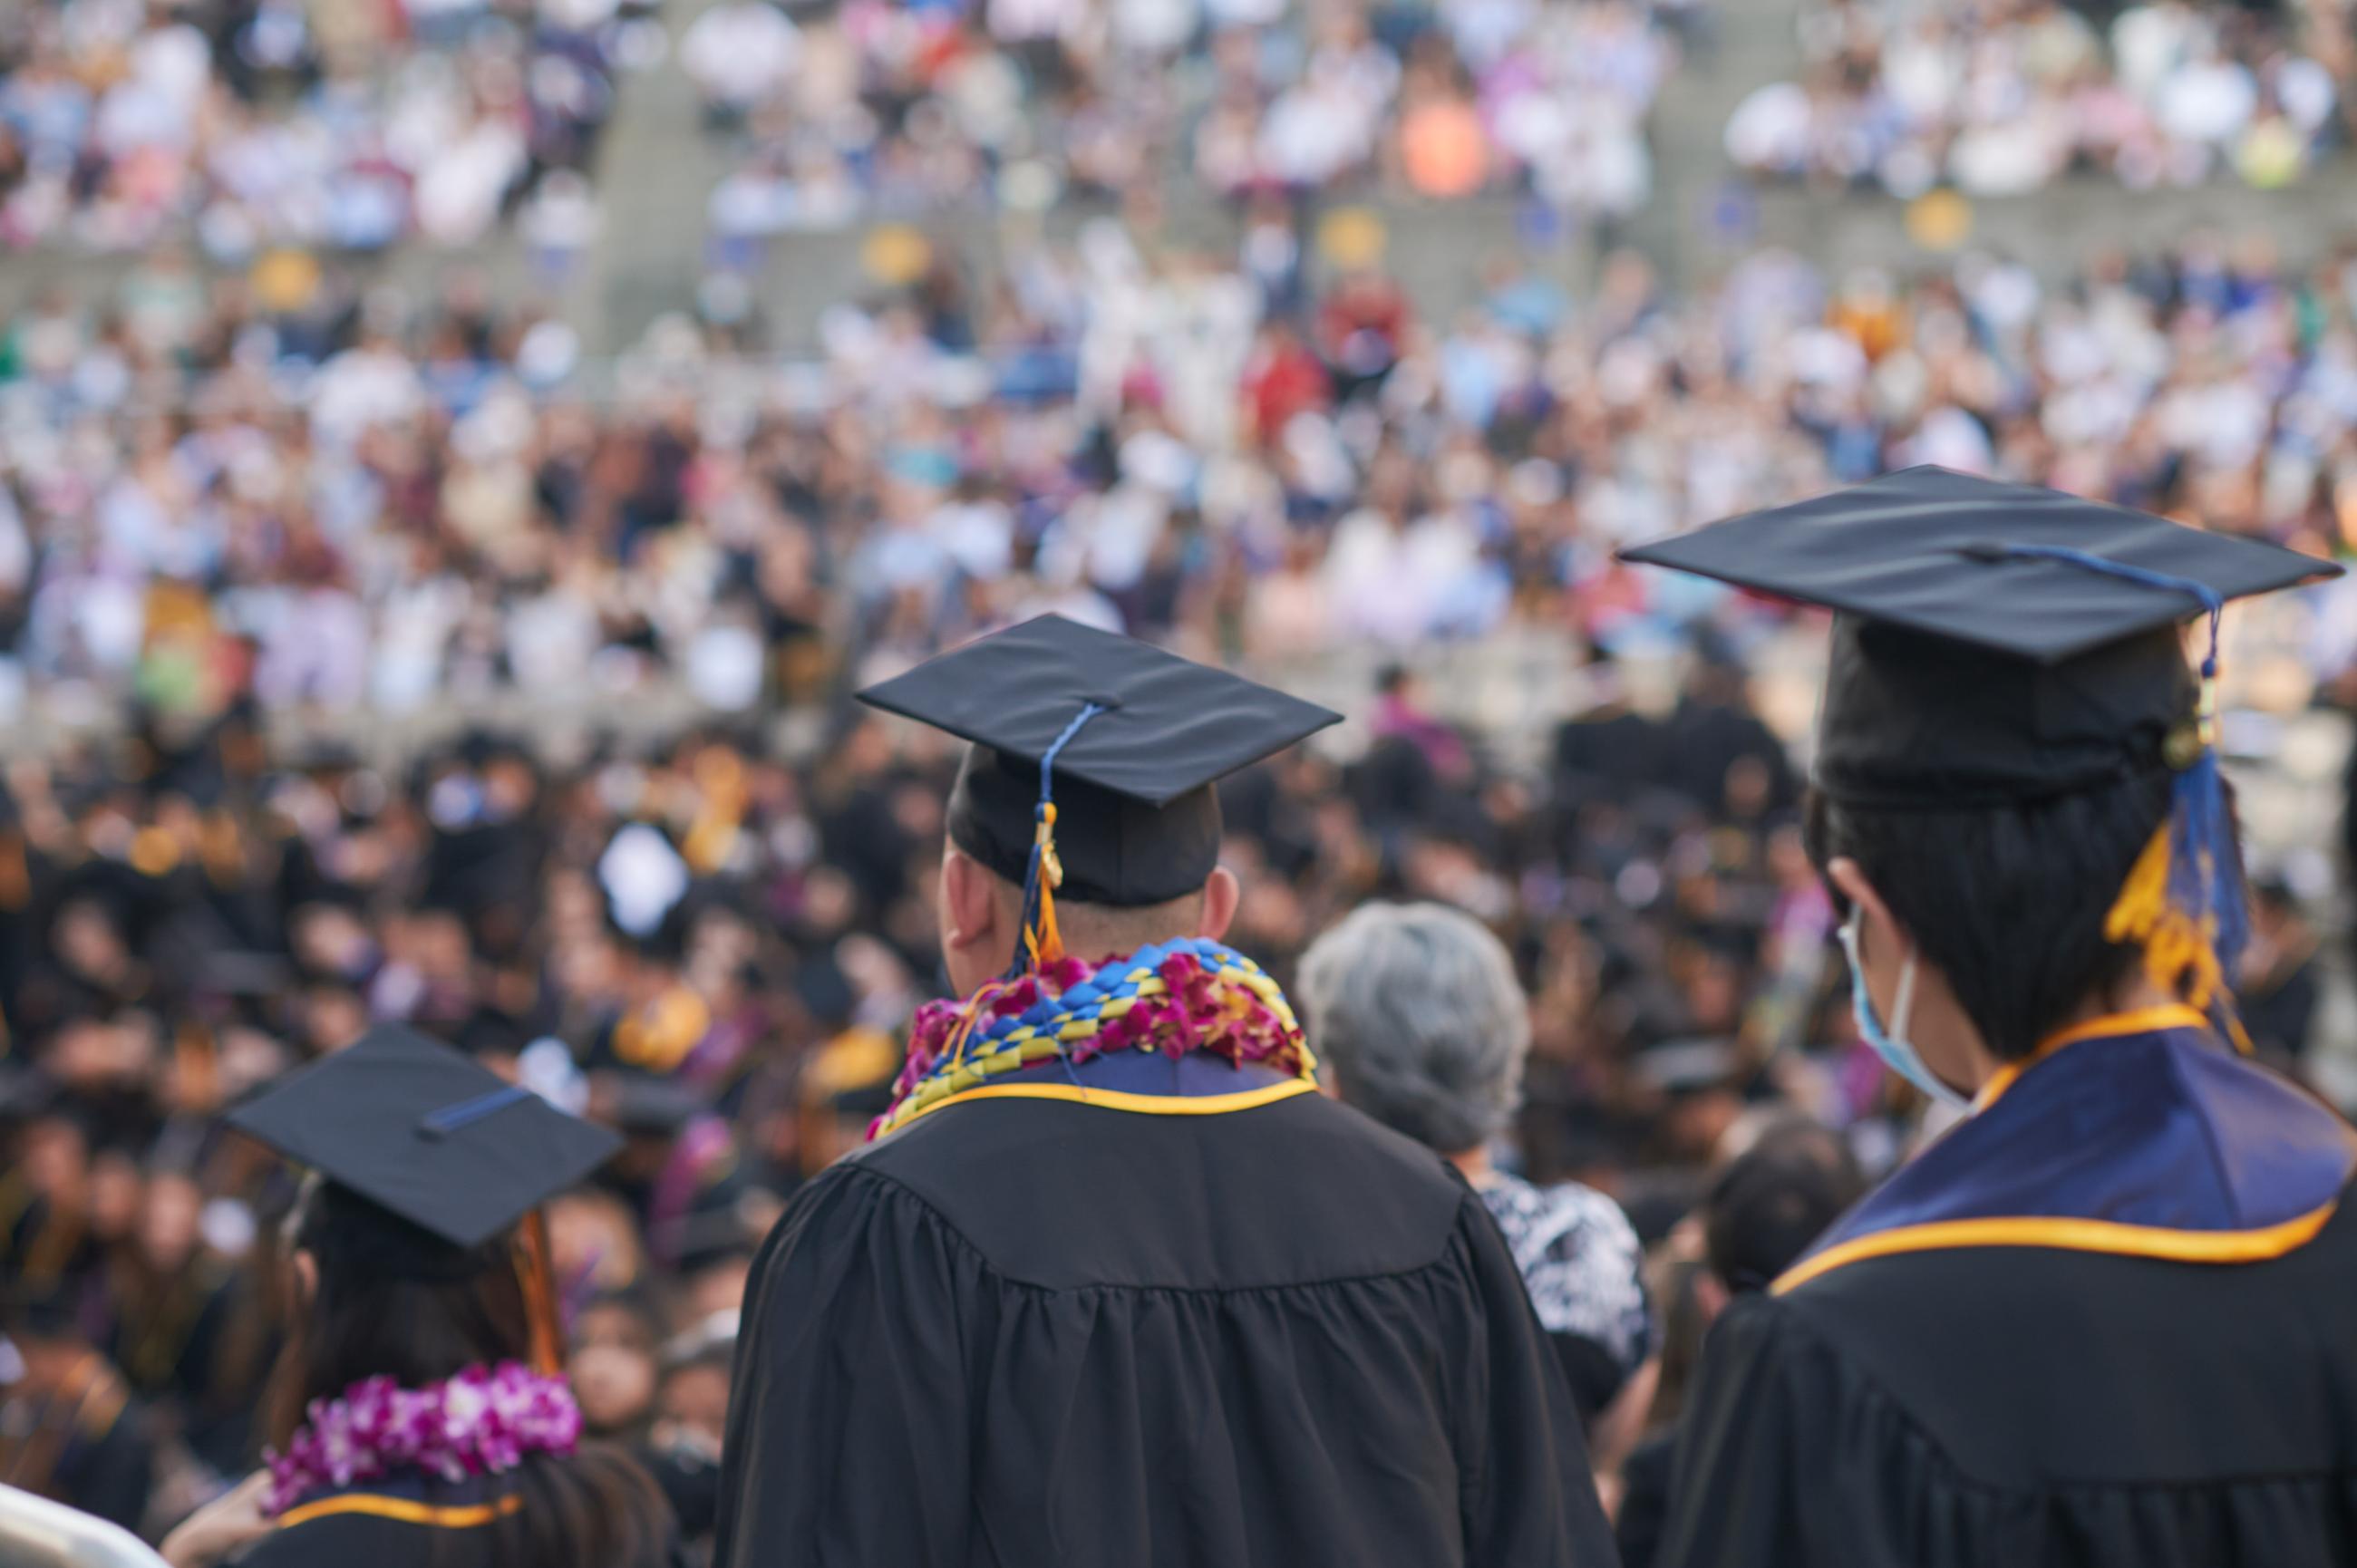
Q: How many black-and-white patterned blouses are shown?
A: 1